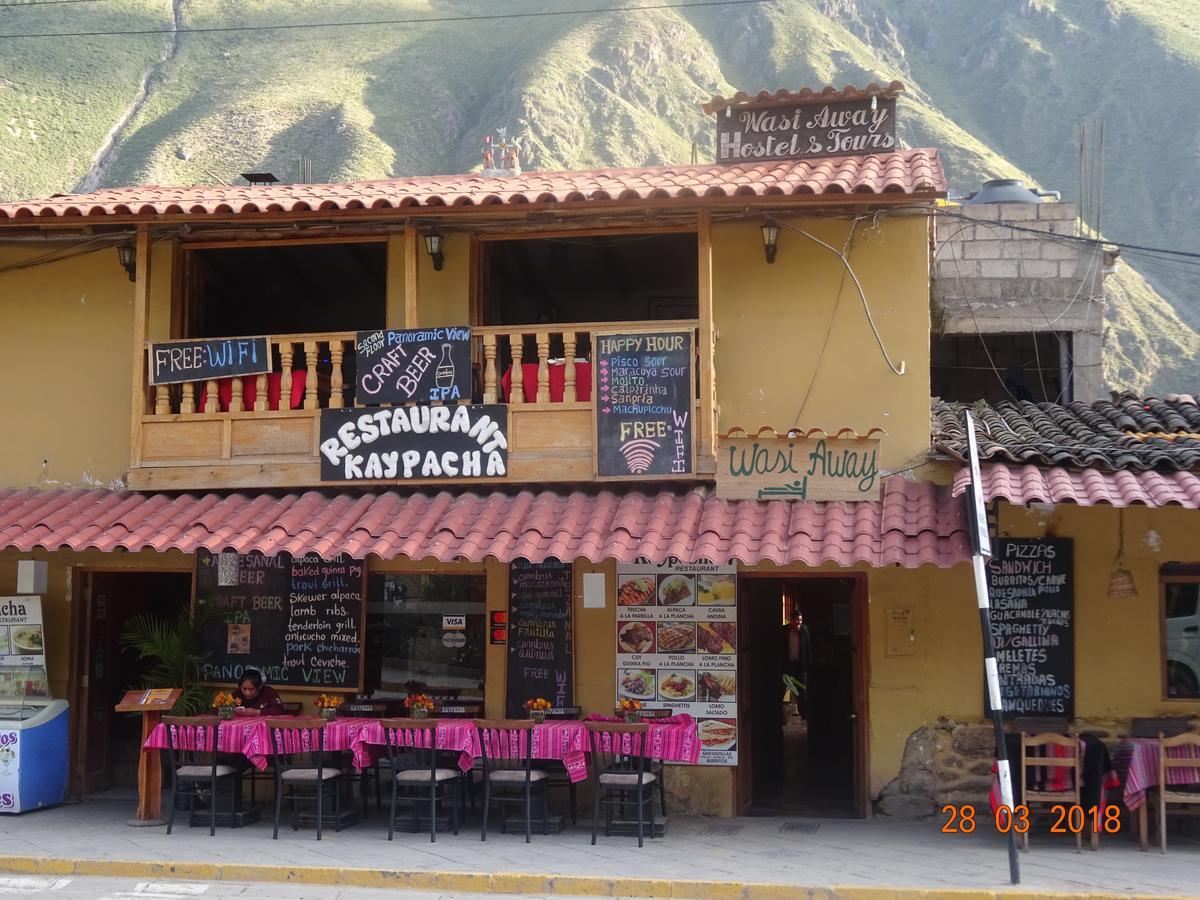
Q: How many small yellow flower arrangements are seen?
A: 5